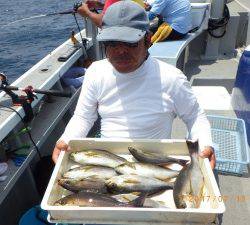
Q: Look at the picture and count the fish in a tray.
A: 8